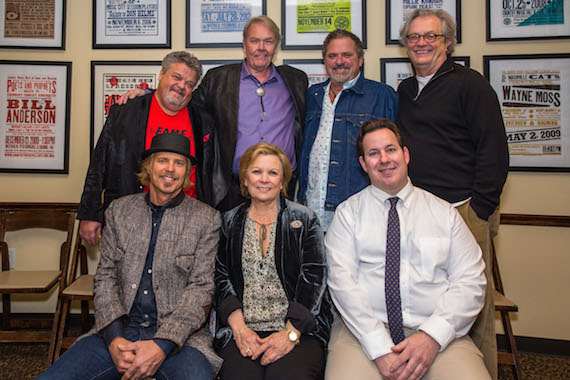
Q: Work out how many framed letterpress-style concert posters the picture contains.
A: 12